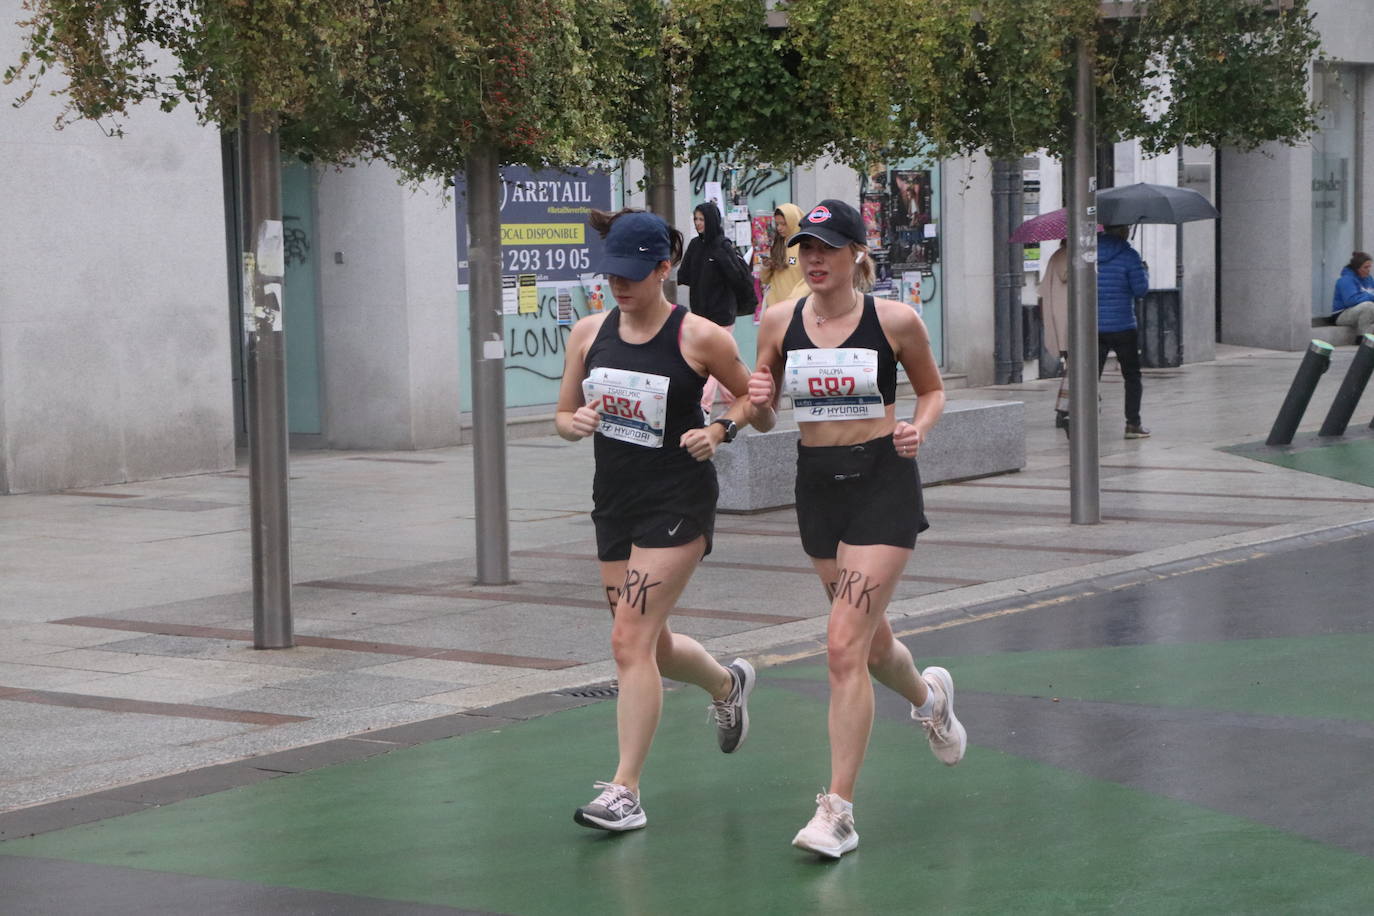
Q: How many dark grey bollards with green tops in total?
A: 2